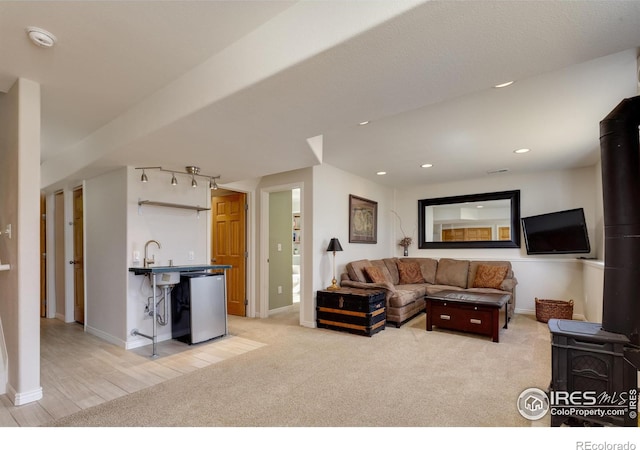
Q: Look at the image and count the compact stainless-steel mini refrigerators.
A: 1